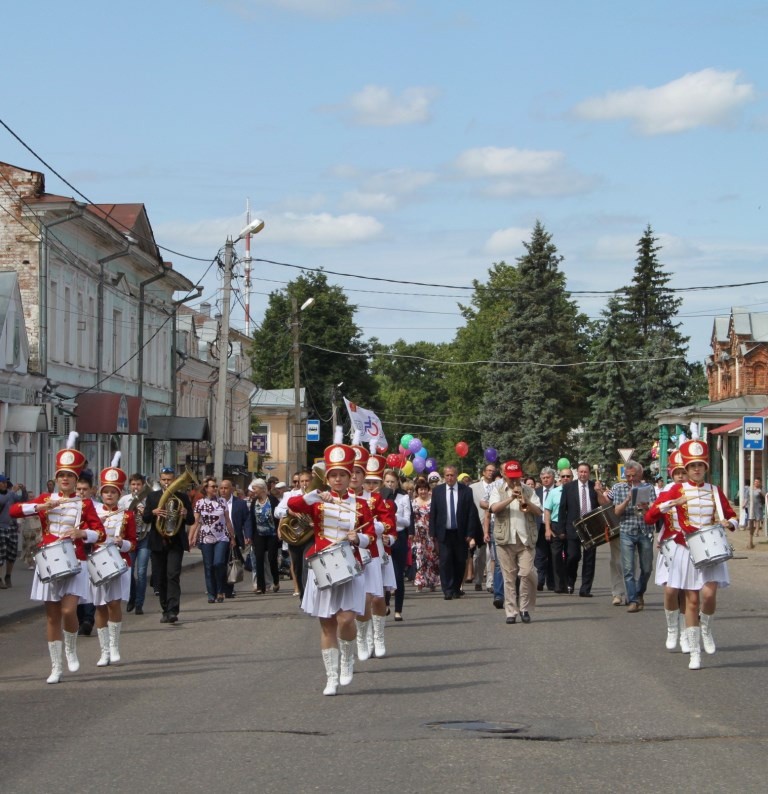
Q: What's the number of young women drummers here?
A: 7